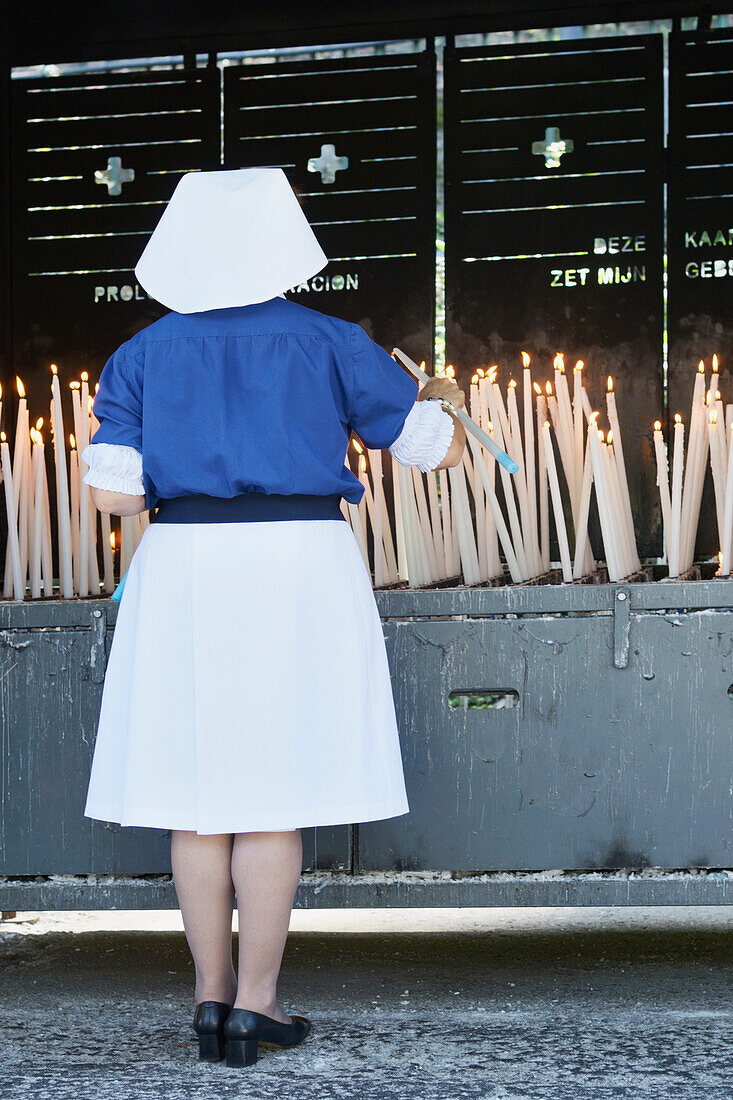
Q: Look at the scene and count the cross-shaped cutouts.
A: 3